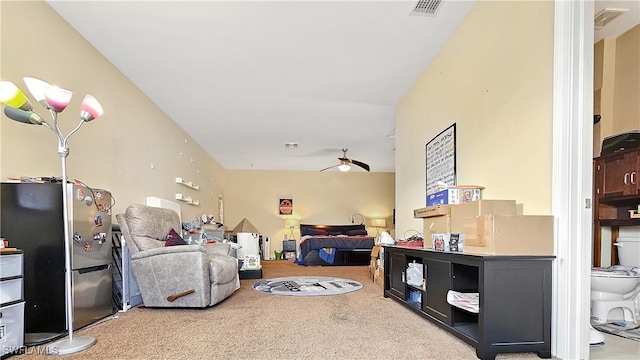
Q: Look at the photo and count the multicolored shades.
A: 5